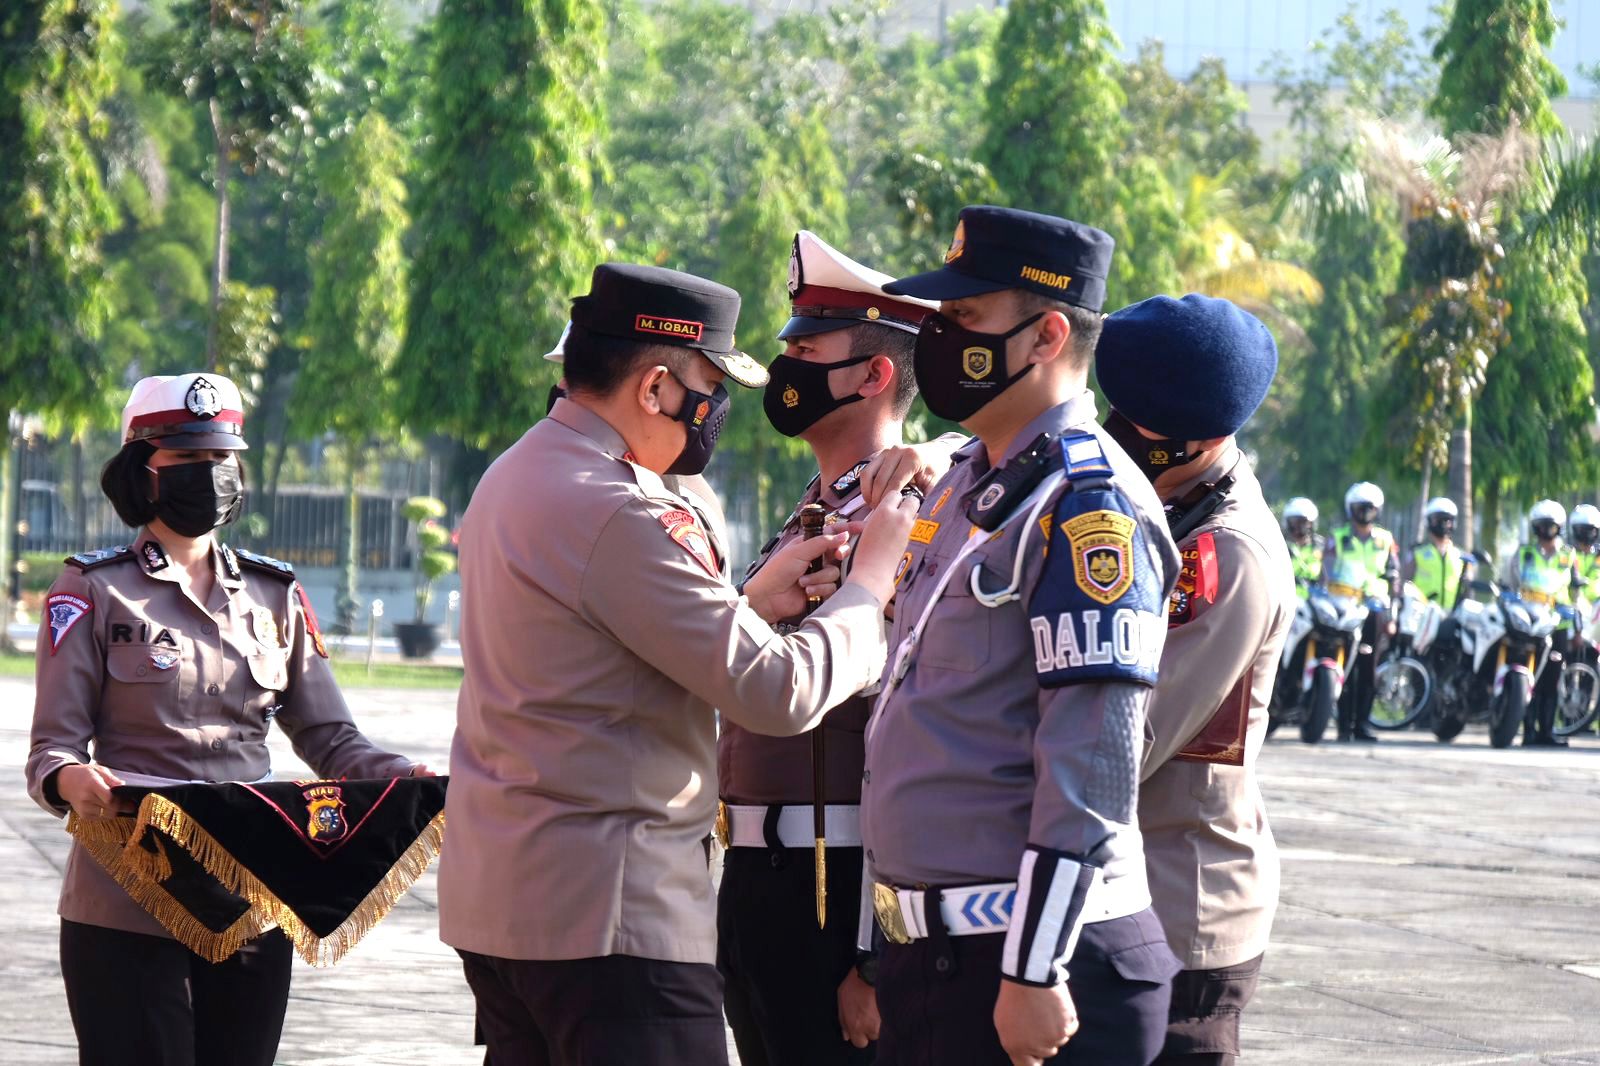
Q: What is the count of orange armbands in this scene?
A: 0